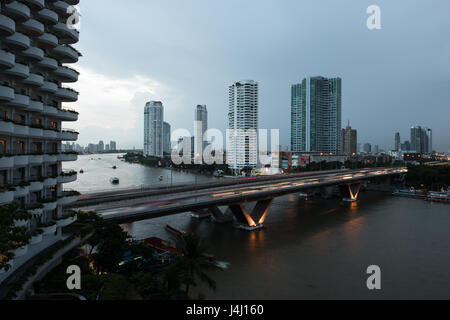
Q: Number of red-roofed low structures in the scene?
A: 1